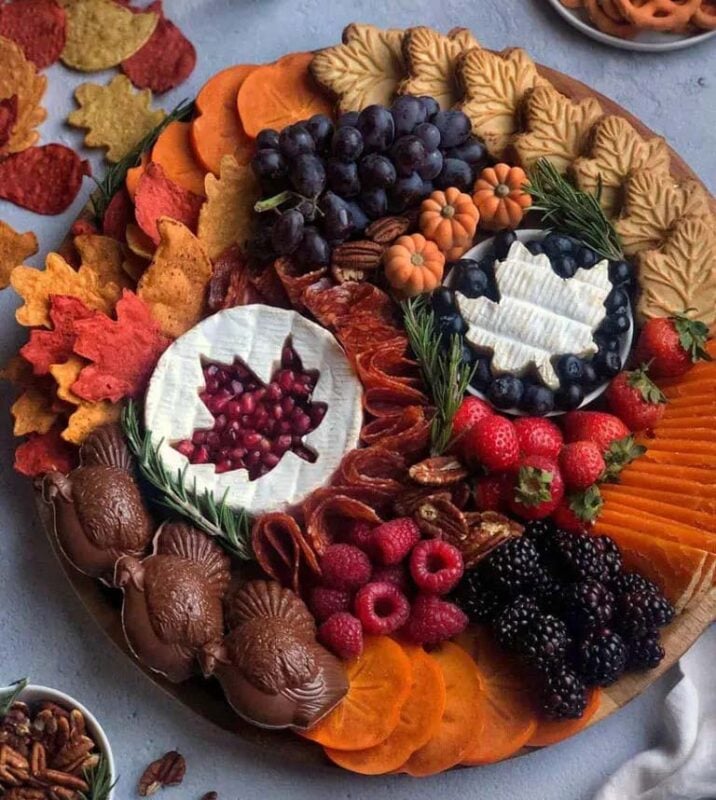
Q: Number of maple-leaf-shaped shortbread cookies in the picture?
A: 7